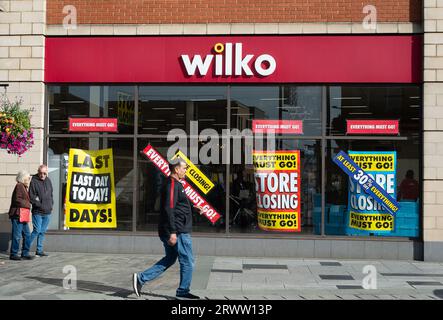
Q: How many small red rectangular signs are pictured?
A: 3